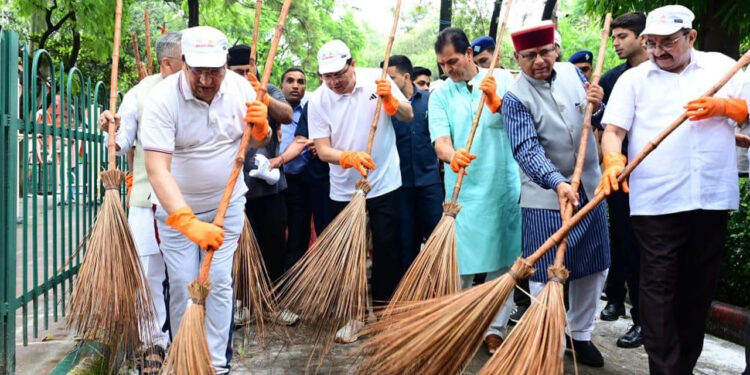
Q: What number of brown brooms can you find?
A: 7